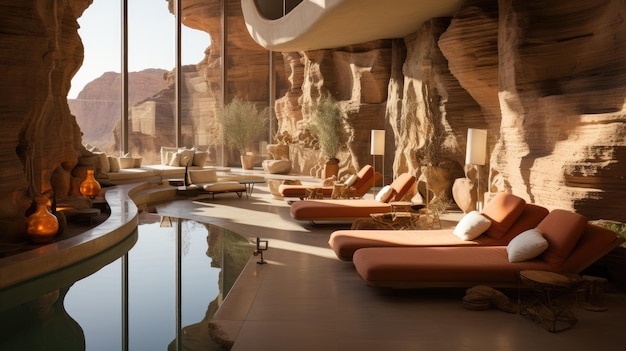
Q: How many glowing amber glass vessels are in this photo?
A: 2